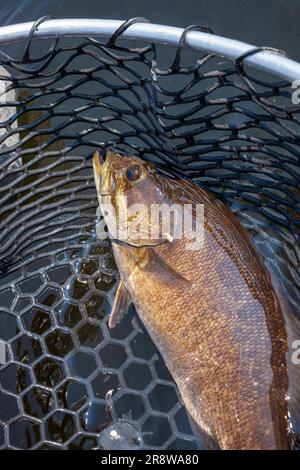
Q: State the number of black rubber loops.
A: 4